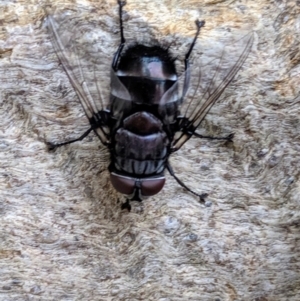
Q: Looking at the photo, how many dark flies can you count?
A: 1